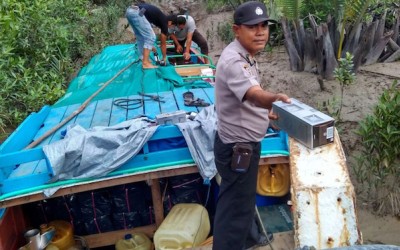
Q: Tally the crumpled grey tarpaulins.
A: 2